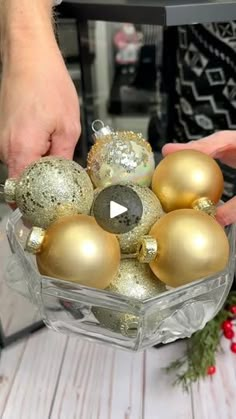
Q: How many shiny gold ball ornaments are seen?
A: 3